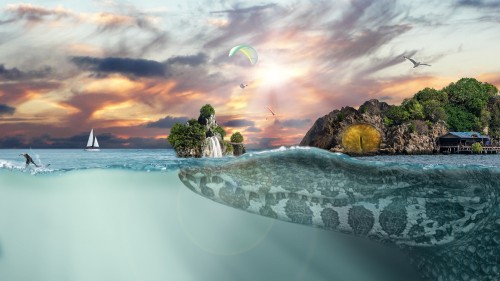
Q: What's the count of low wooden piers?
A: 1